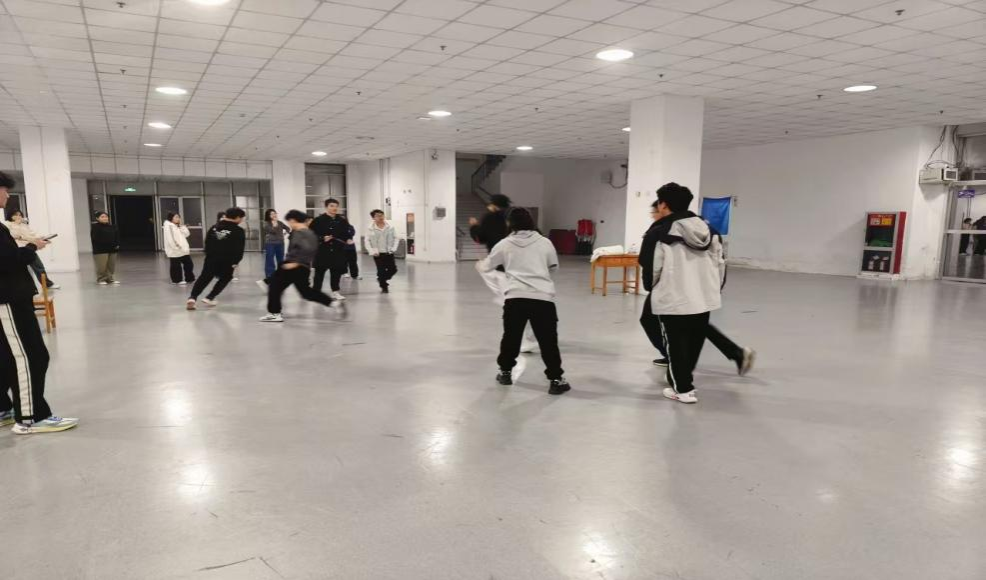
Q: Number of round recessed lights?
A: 10